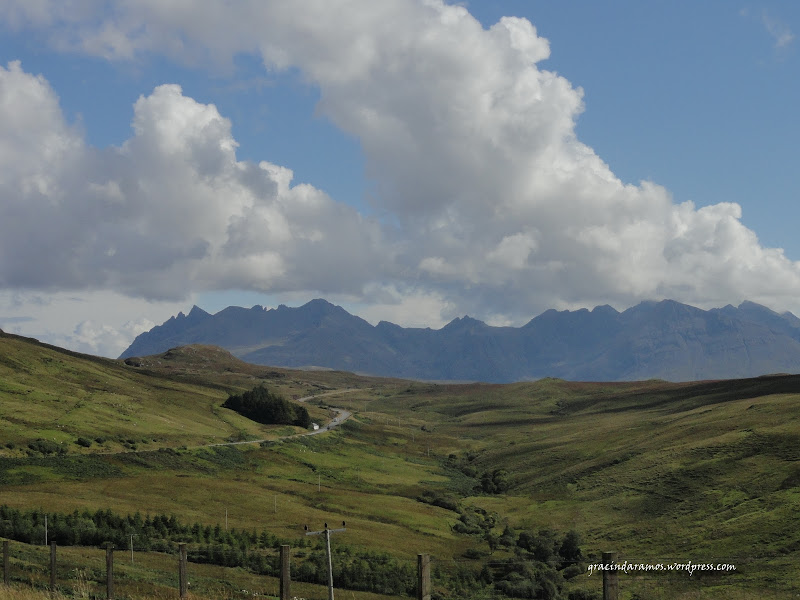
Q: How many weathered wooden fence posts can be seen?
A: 7